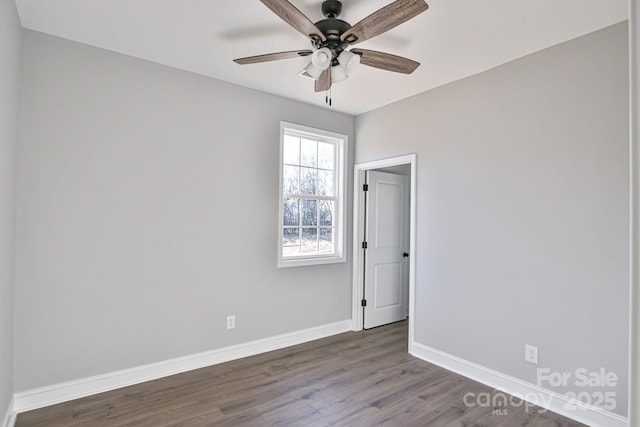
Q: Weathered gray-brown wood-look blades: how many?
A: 5